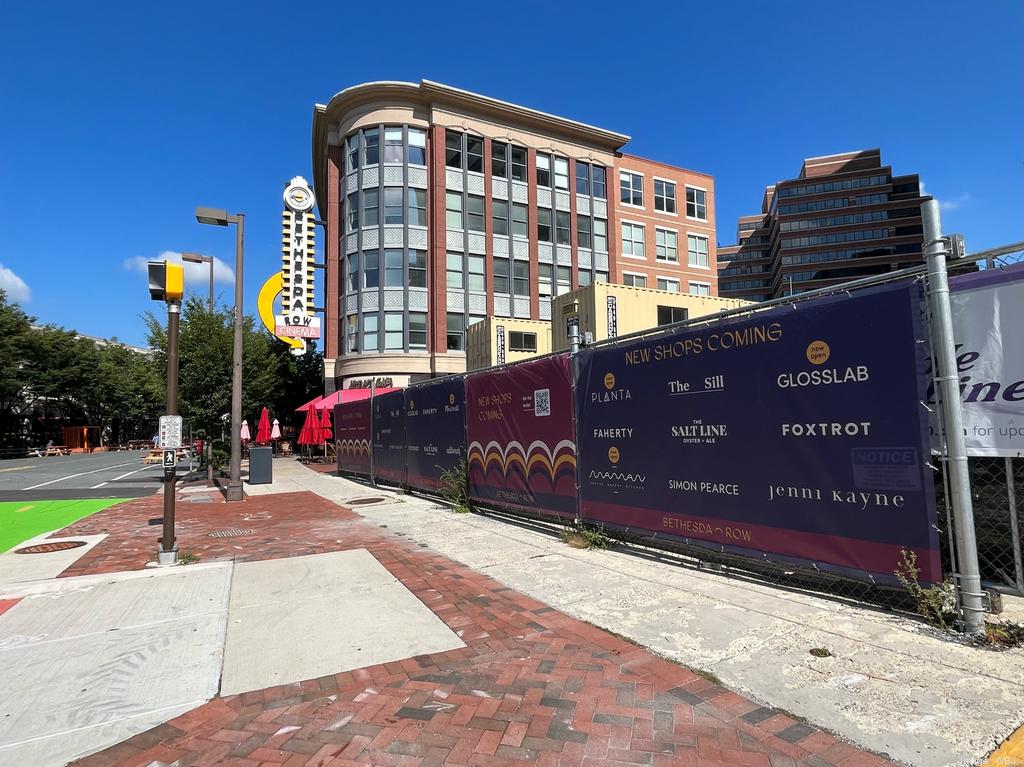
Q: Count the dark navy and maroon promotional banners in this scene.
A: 5